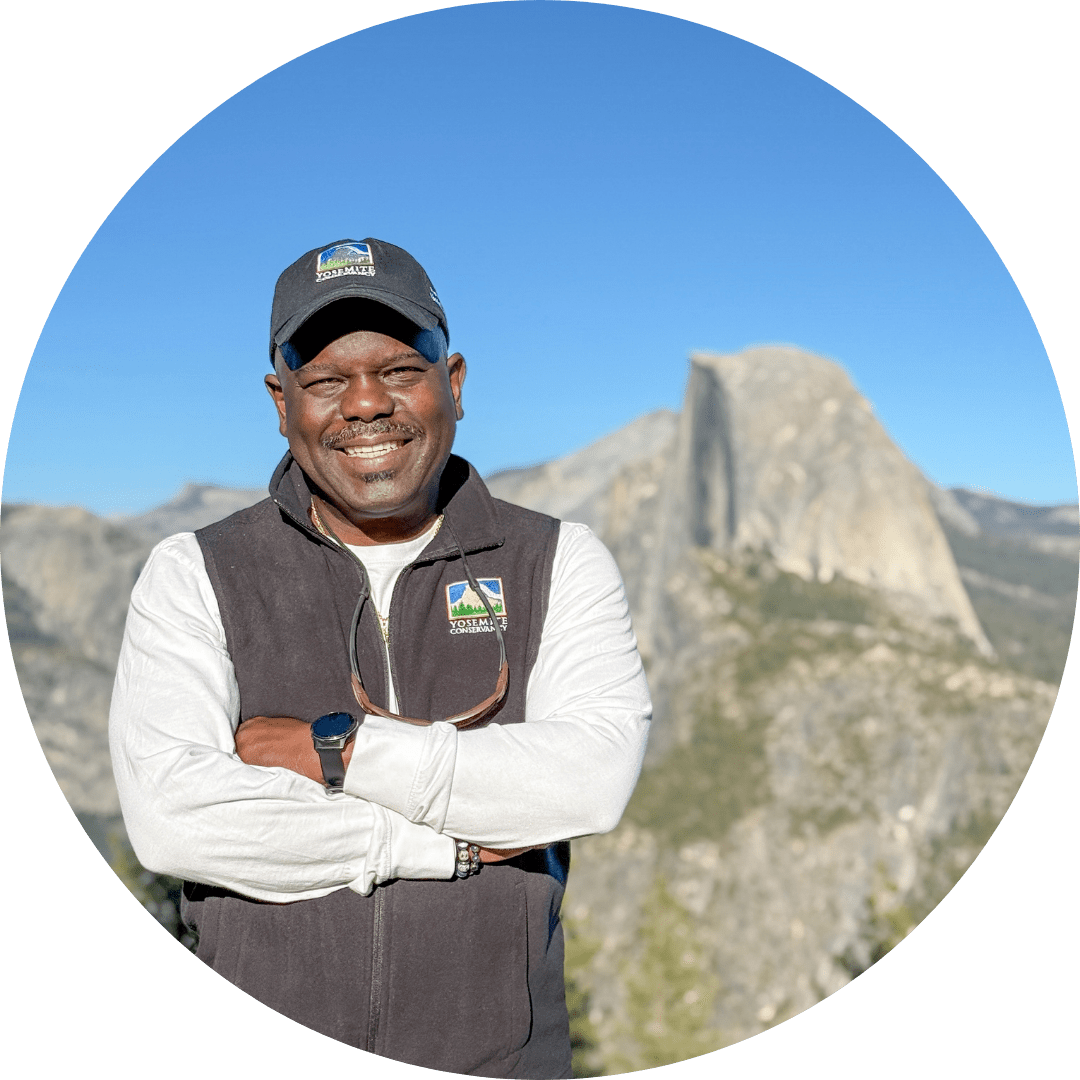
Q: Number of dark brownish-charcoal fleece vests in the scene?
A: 1